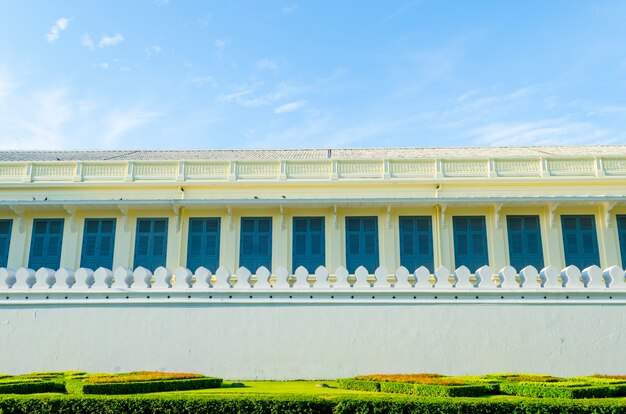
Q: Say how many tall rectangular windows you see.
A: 13